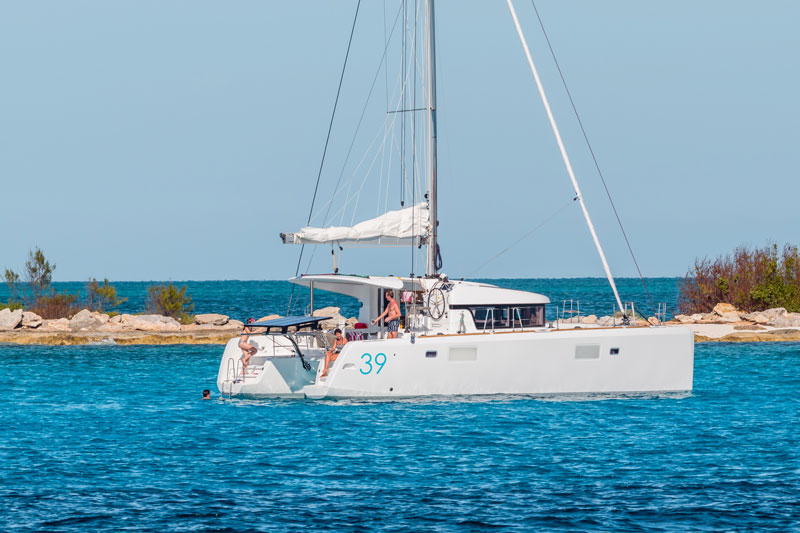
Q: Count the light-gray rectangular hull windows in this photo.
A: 2